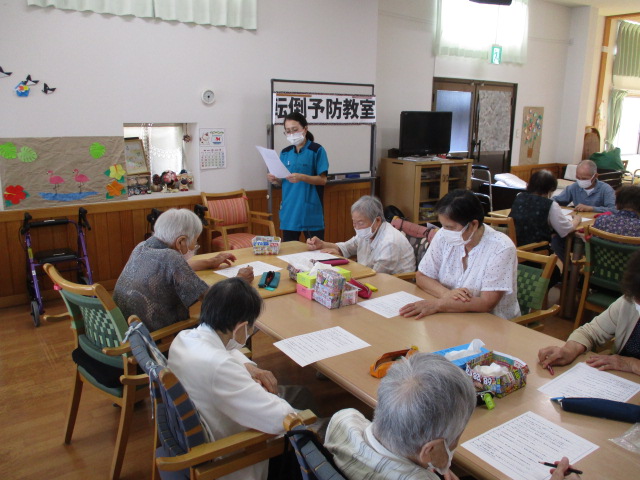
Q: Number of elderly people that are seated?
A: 9